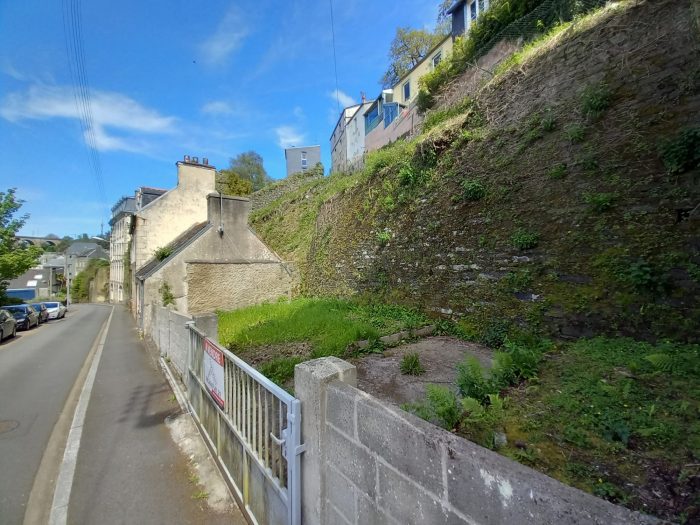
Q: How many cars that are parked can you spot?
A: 4